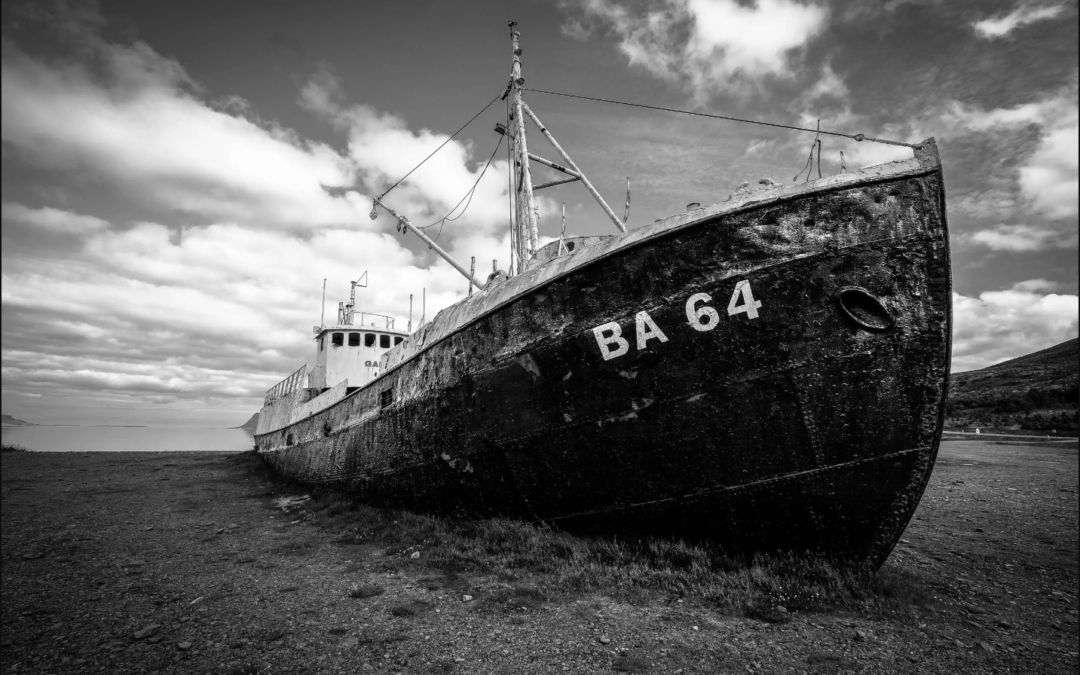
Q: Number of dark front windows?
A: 5